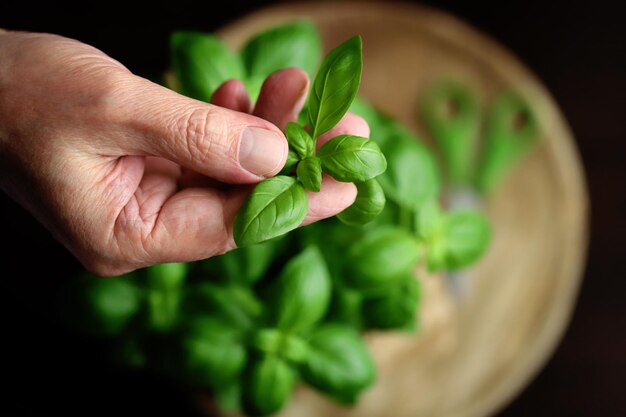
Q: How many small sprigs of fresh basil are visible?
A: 1